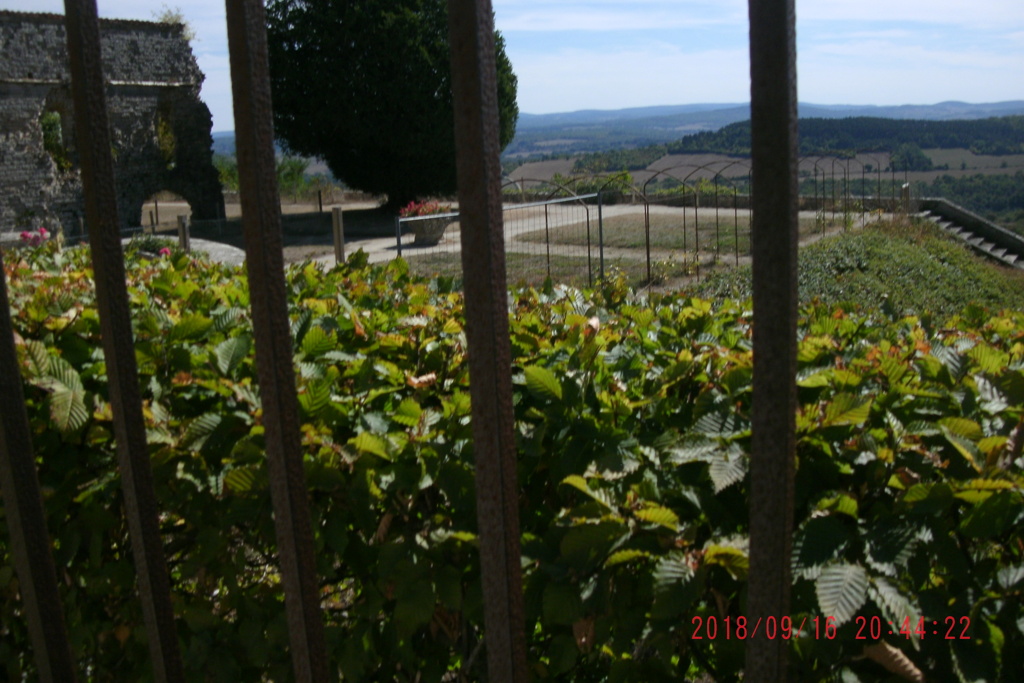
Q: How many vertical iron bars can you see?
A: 5